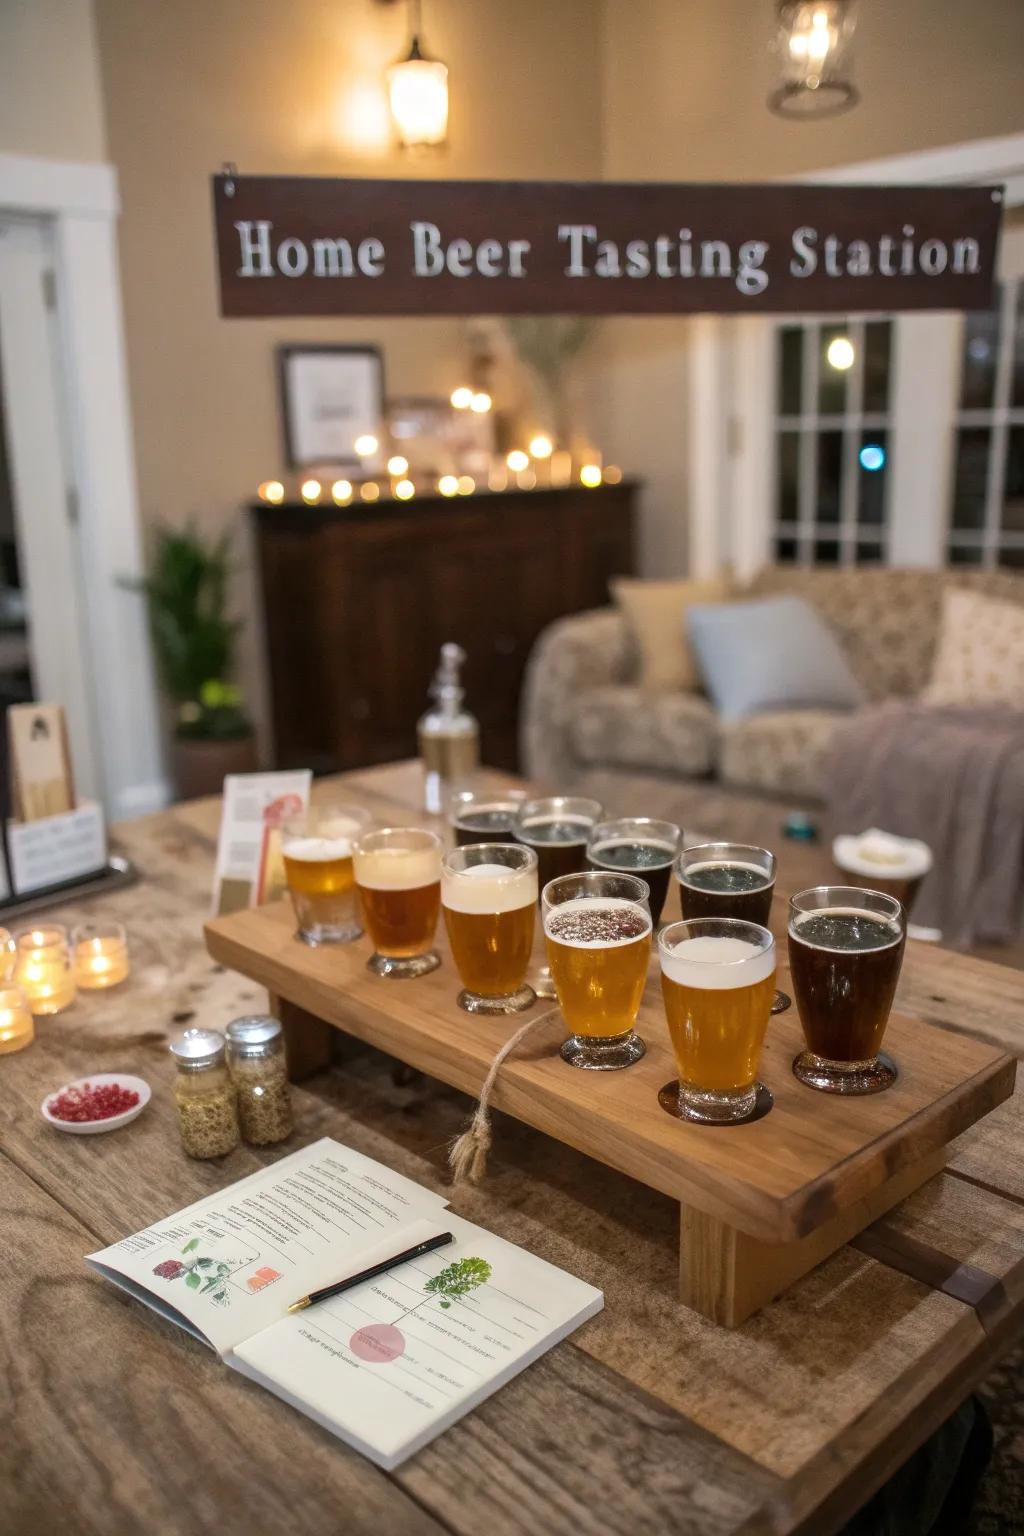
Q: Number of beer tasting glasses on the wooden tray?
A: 10